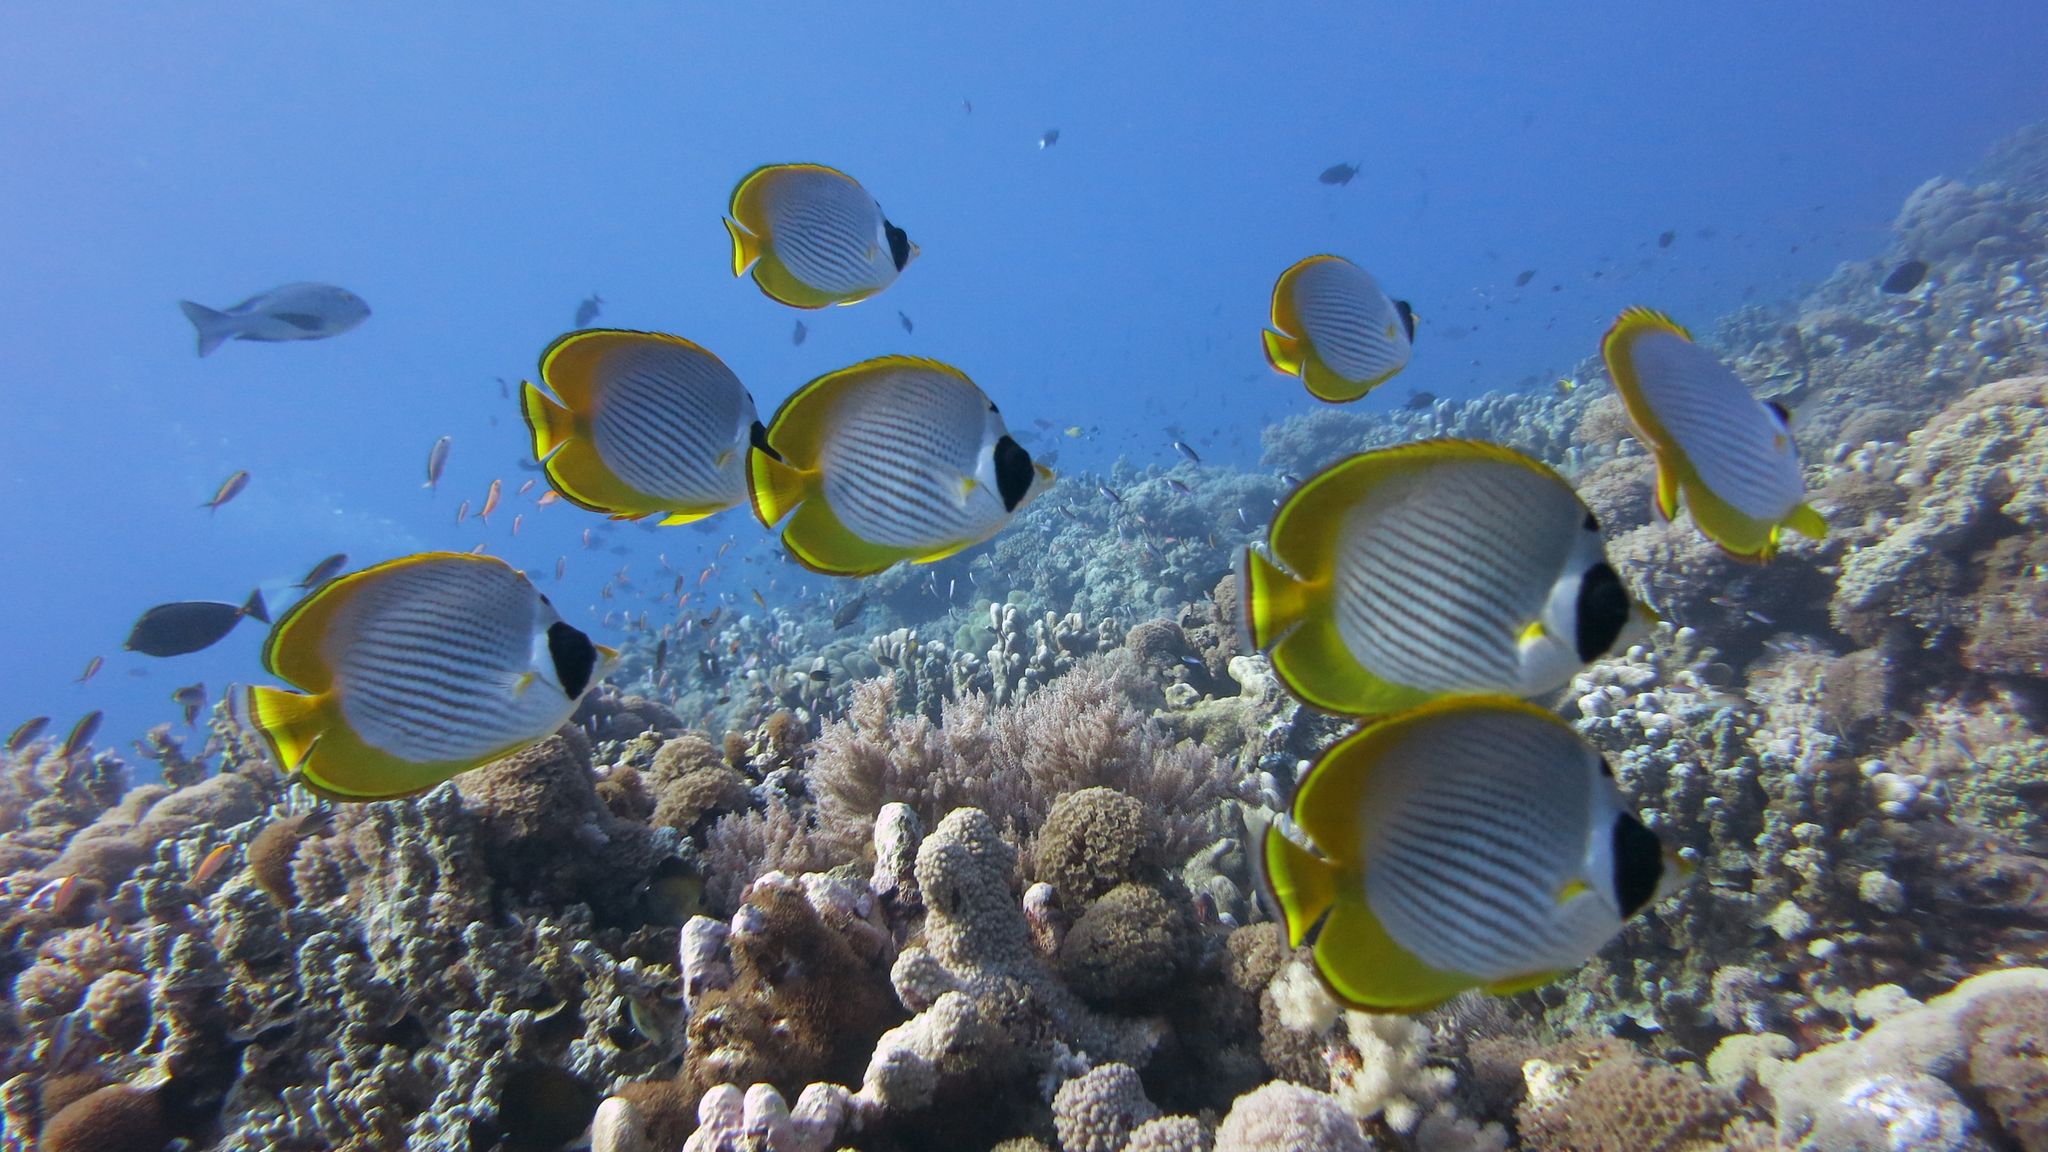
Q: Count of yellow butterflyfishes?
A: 8